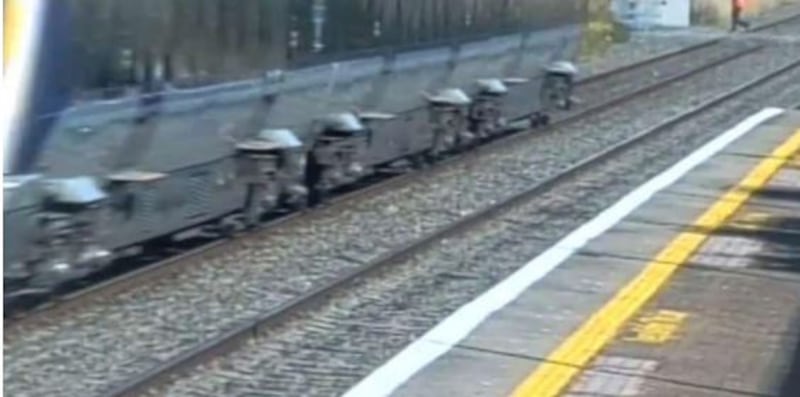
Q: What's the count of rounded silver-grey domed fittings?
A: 6